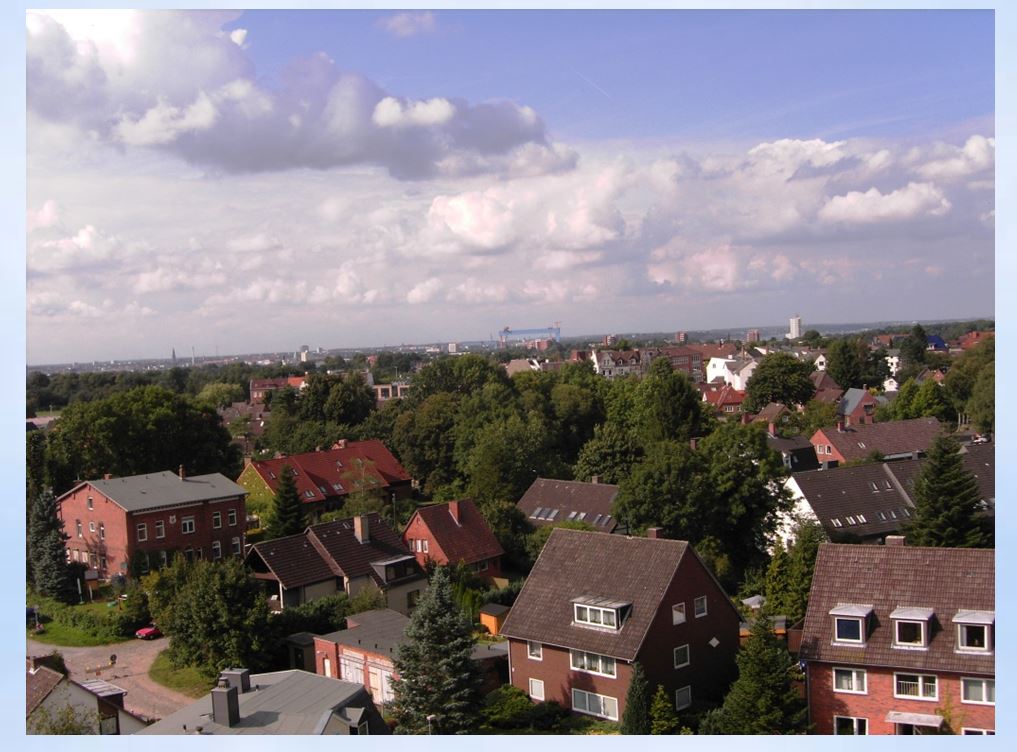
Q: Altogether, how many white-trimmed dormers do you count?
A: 4